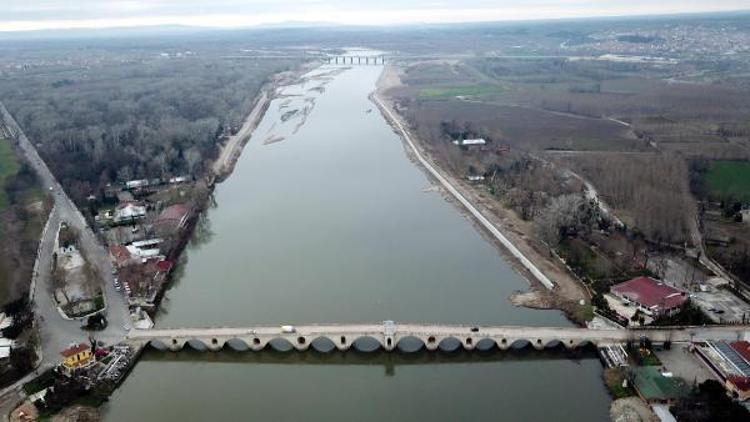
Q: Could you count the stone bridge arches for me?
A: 12